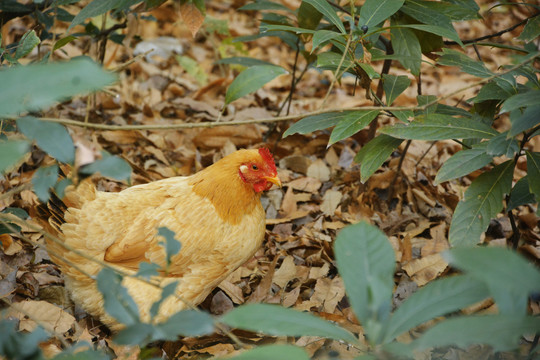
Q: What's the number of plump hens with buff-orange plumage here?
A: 1